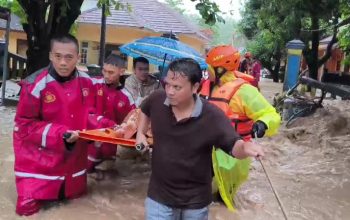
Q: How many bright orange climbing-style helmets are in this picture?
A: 1